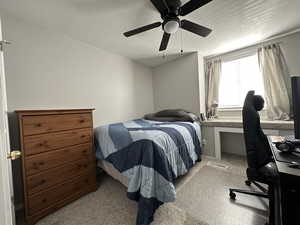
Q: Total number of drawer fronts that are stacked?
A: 5